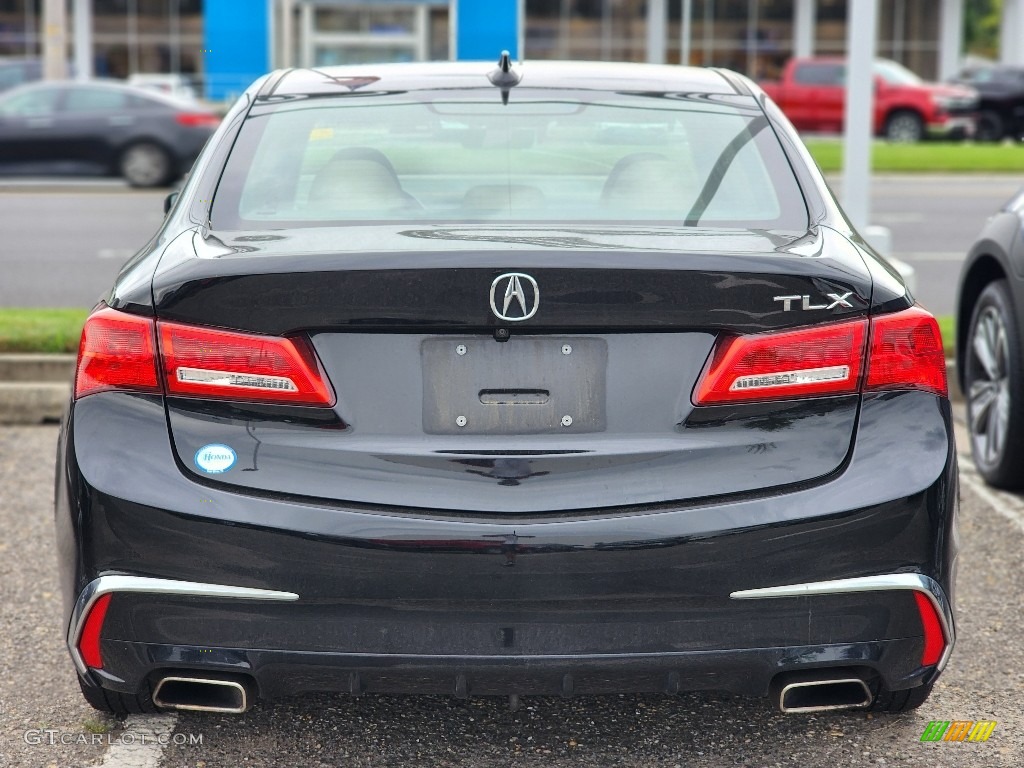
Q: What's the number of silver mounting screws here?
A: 4